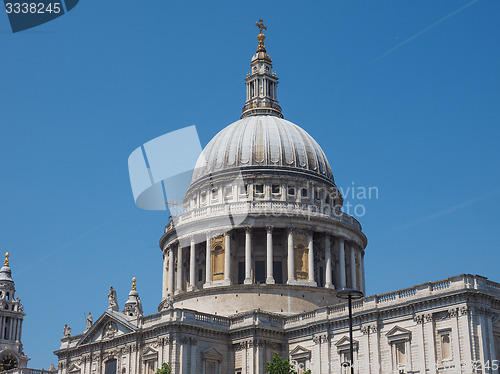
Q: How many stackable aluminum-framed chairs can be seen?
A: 0